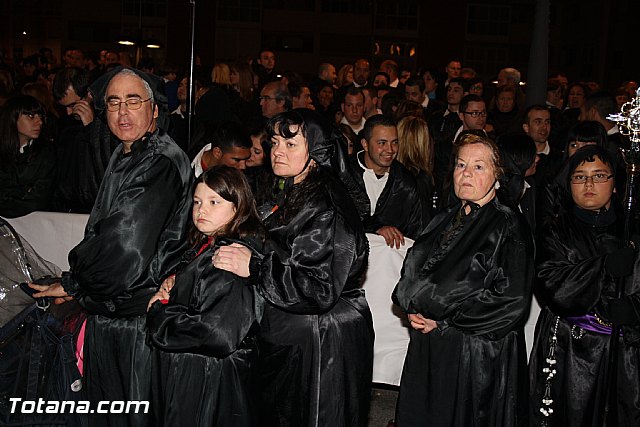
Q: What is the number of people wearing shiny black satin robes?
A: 5